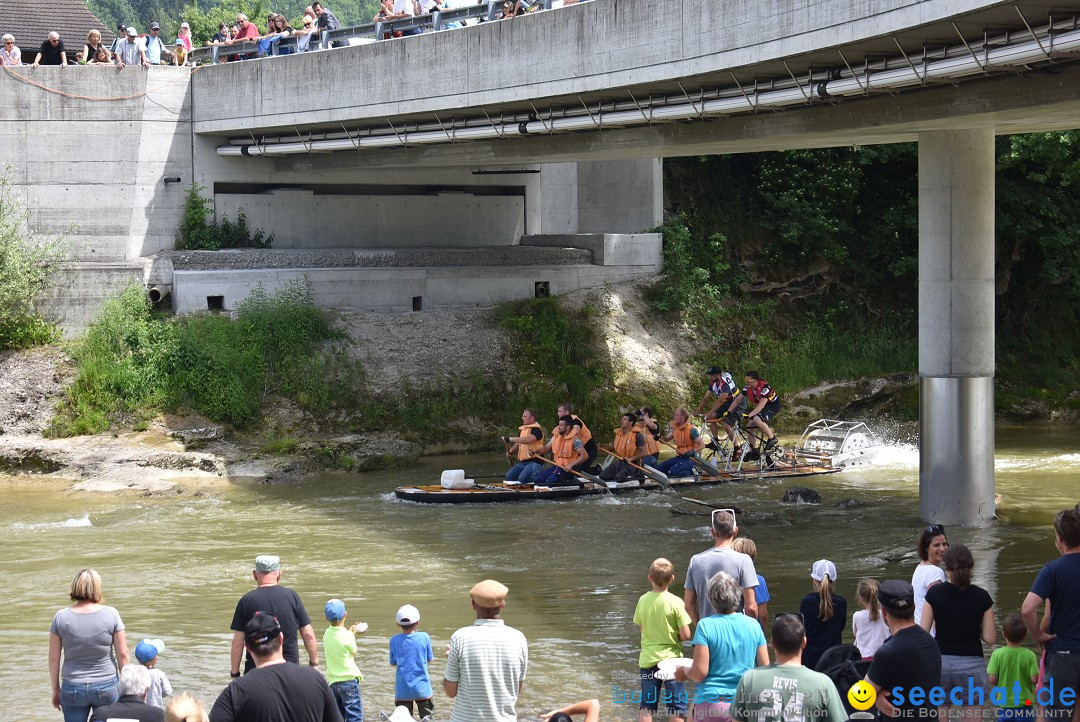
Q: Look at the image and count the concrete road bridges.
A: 1